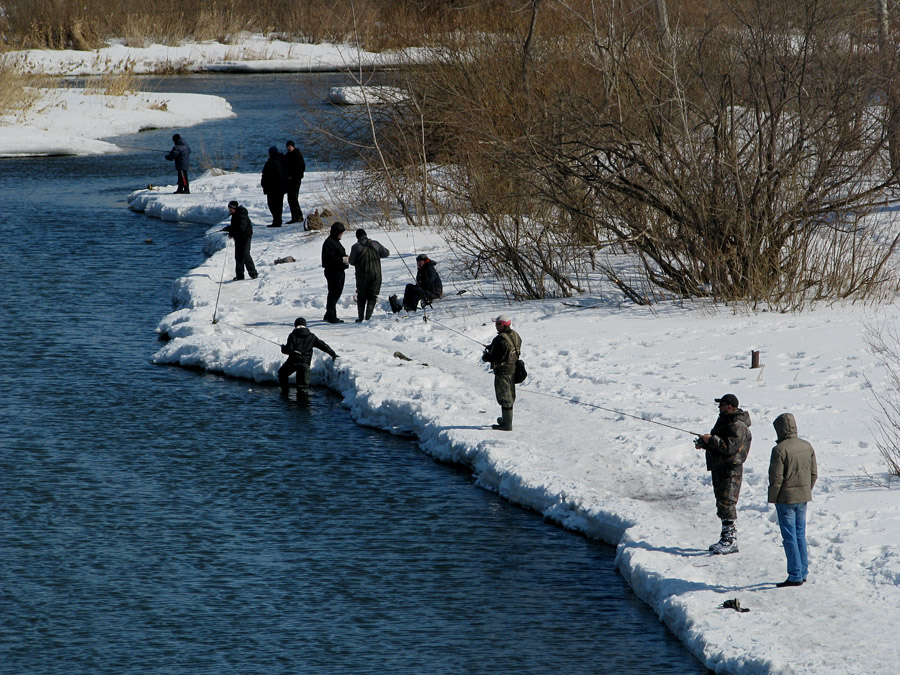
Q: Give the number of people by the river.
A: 11